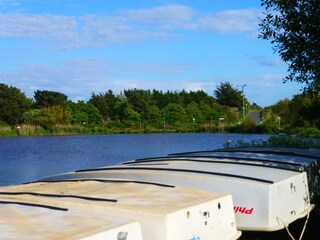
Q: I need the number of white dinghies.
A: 3